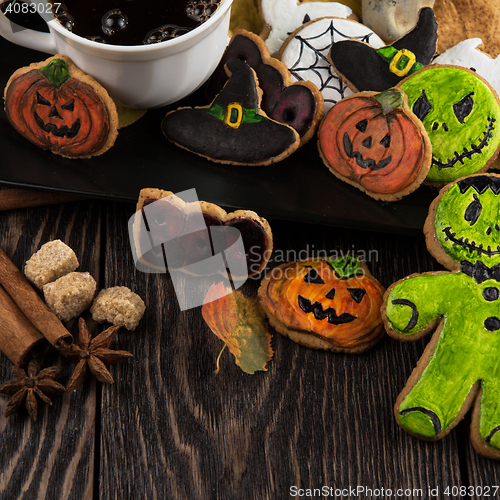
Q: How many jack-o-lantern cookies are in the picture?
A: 3